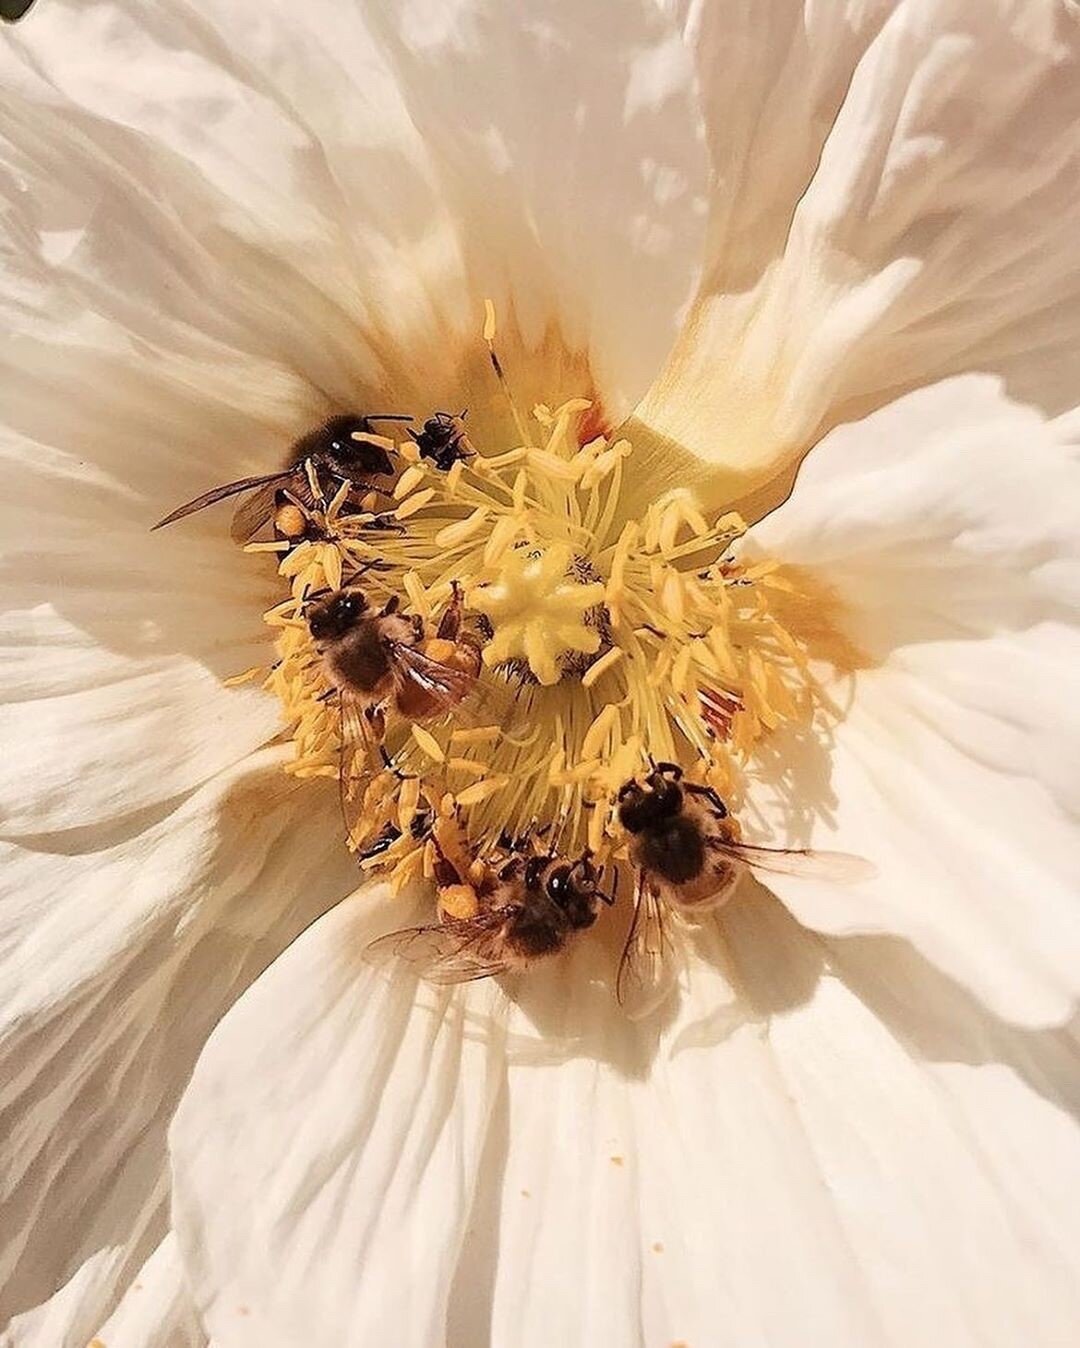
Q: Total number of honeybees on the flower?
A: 4